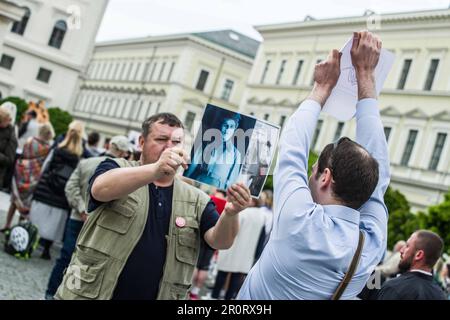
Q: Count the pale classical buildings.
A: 3